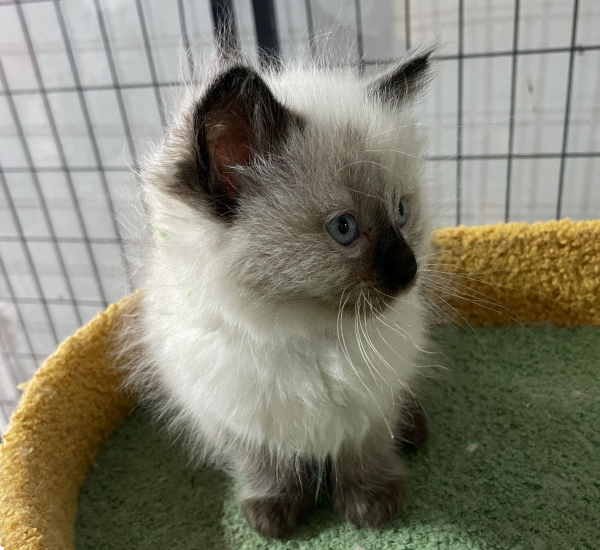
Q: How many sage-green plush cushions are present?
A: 1